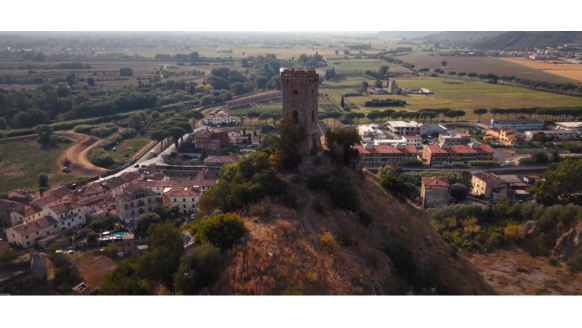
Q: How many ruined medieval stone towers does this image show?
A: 1